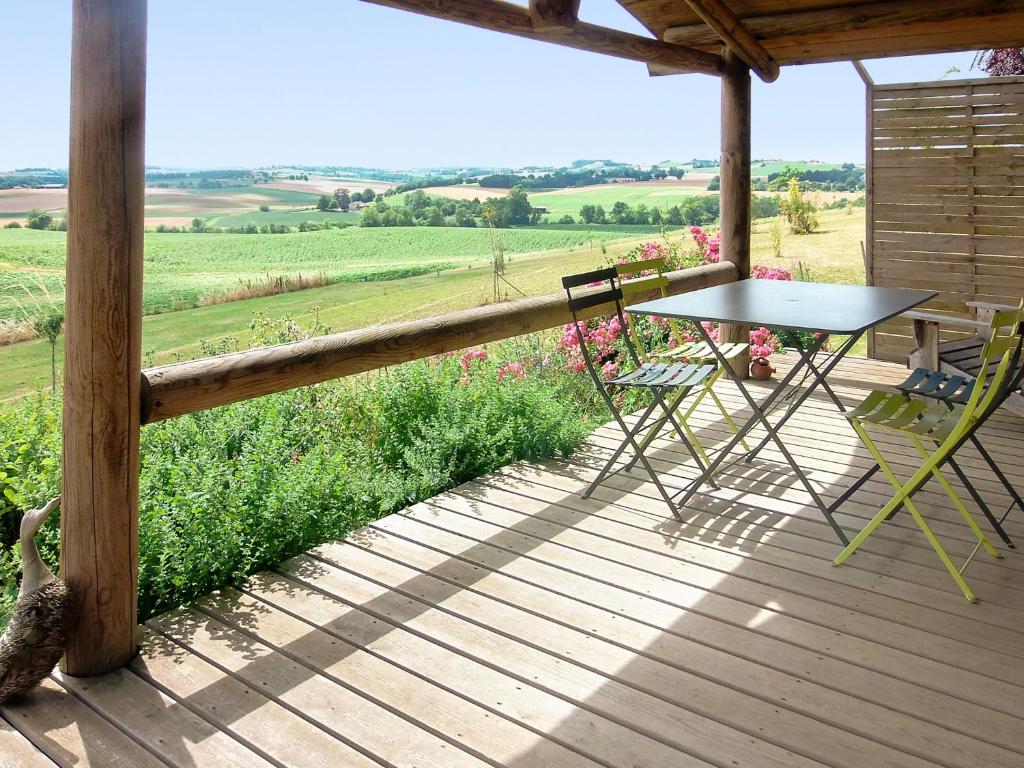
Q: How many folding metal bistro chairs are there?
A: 4